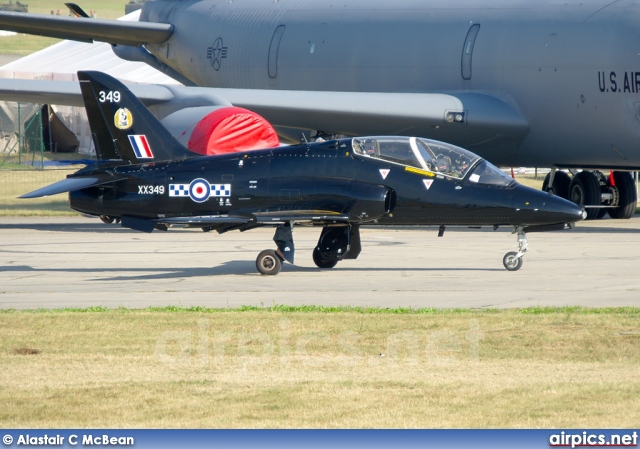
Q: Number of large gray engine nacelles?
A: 1